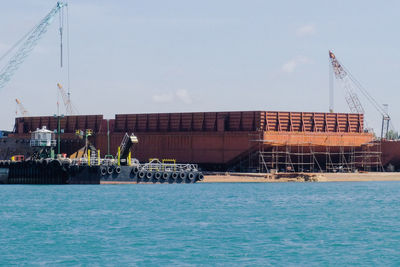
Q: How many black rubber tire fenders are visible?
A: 12